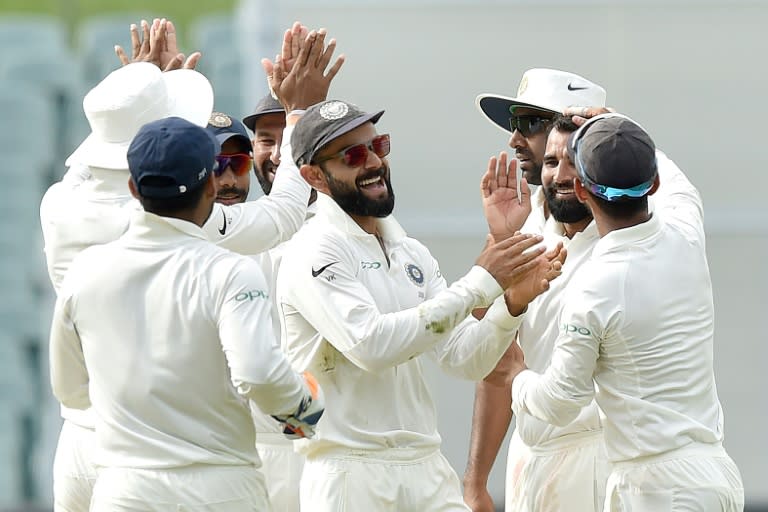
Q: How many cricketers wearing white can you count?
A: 8